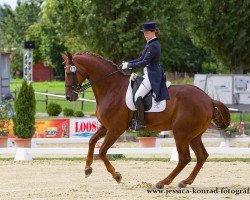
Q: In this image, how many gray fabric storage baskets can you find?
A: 0